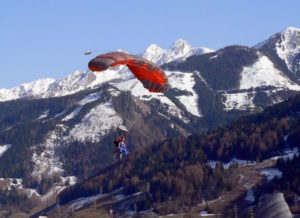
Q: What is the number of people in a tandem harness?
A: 2